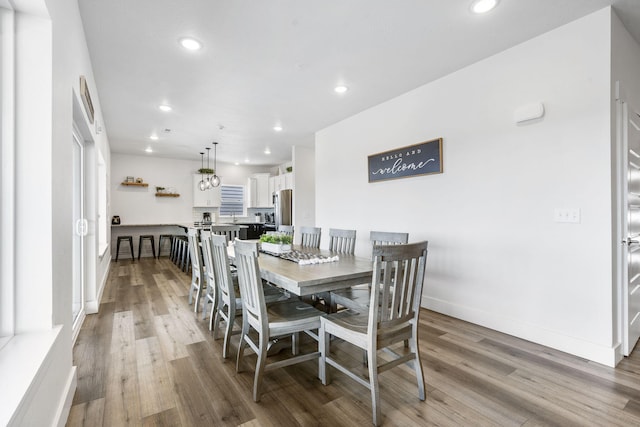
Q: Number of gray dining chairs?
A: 10